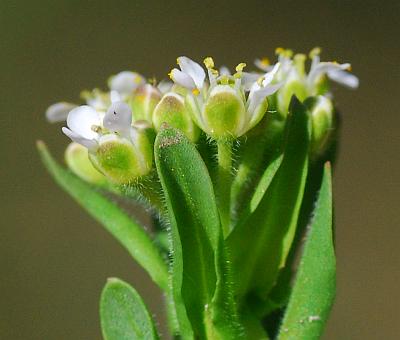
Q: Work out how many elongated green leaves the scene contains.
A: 5